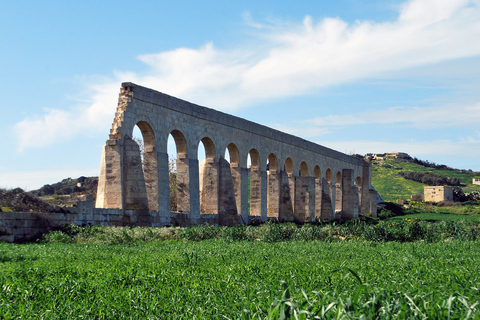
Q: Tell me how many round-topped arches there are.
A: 12